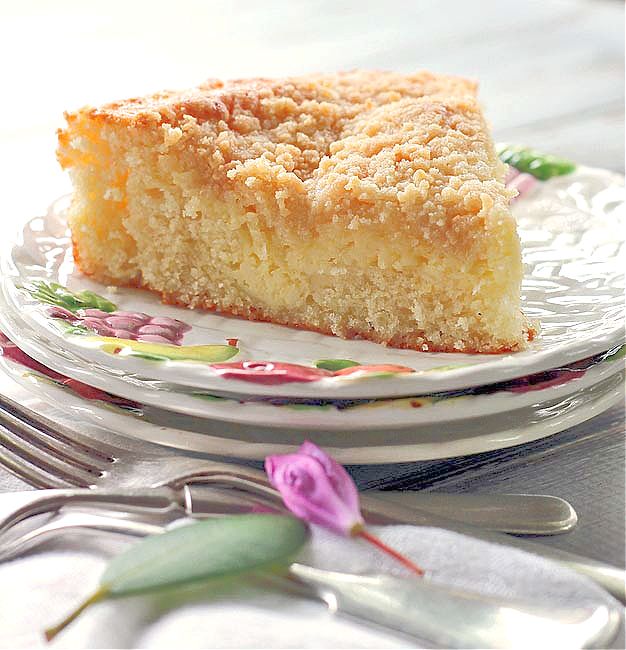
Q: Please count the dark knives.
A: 0